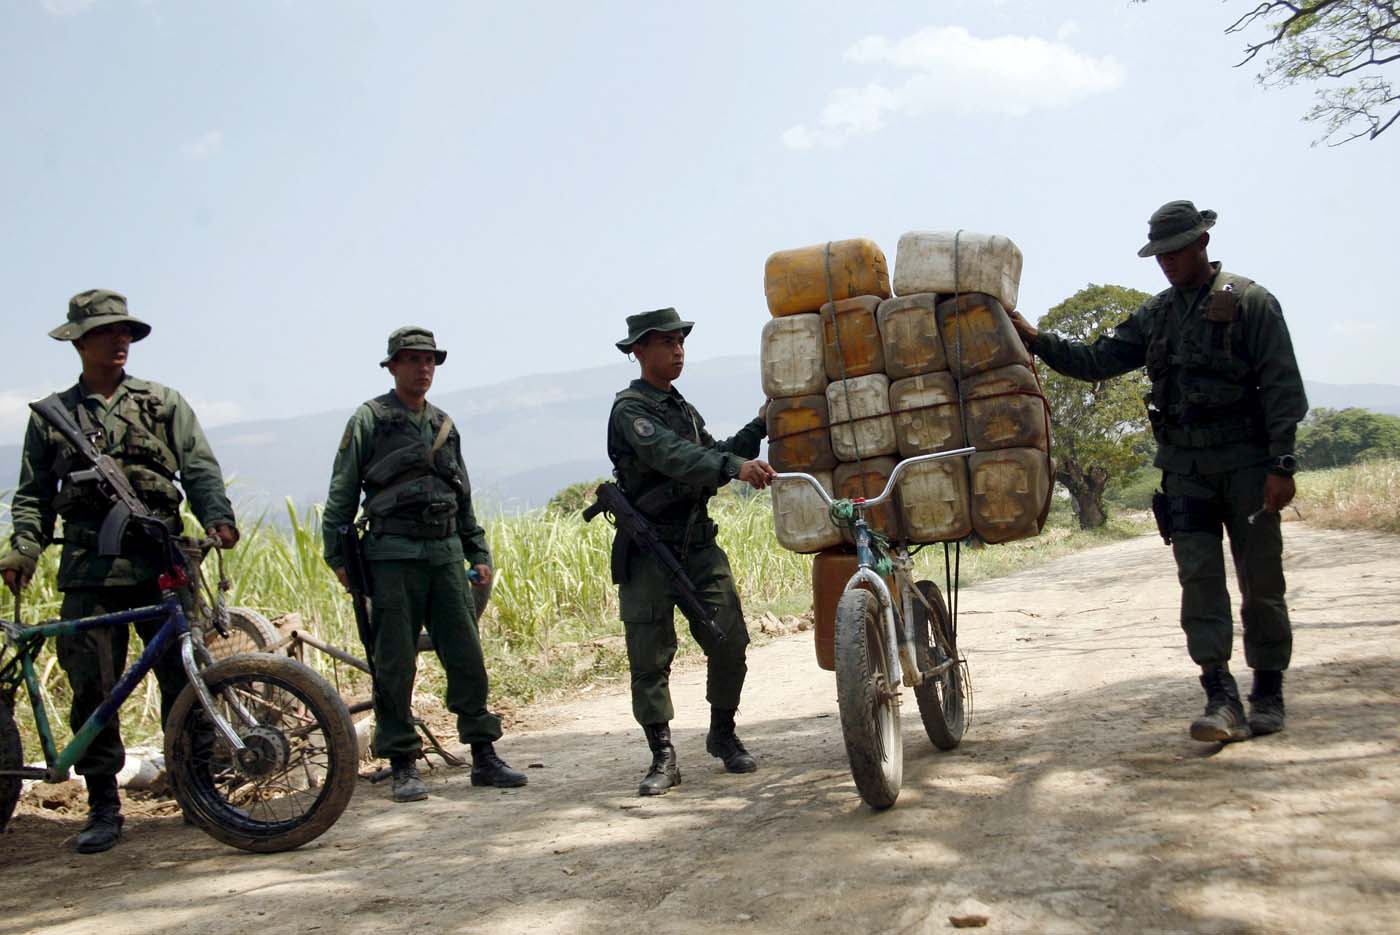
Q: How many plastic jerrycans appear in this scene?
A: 15